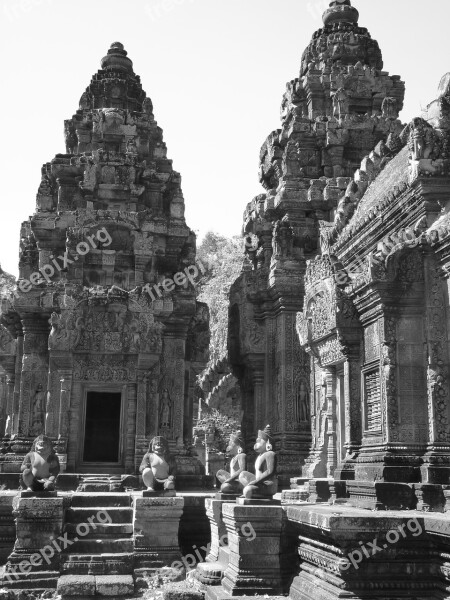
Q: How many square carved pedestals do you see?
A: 4